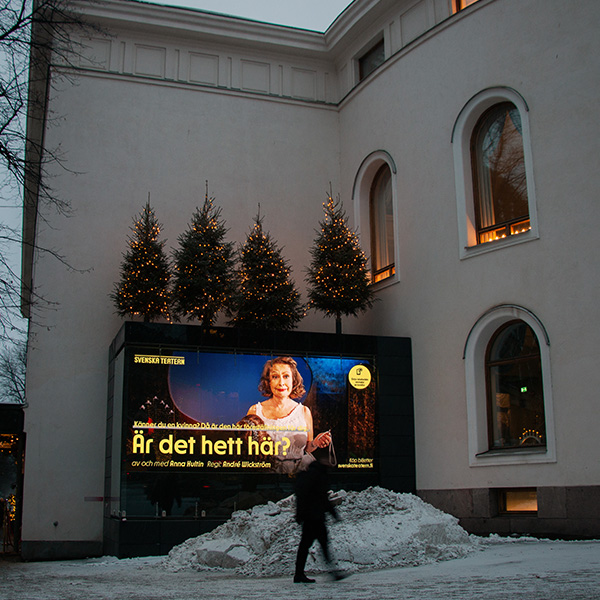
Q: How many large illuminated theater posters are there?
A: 1